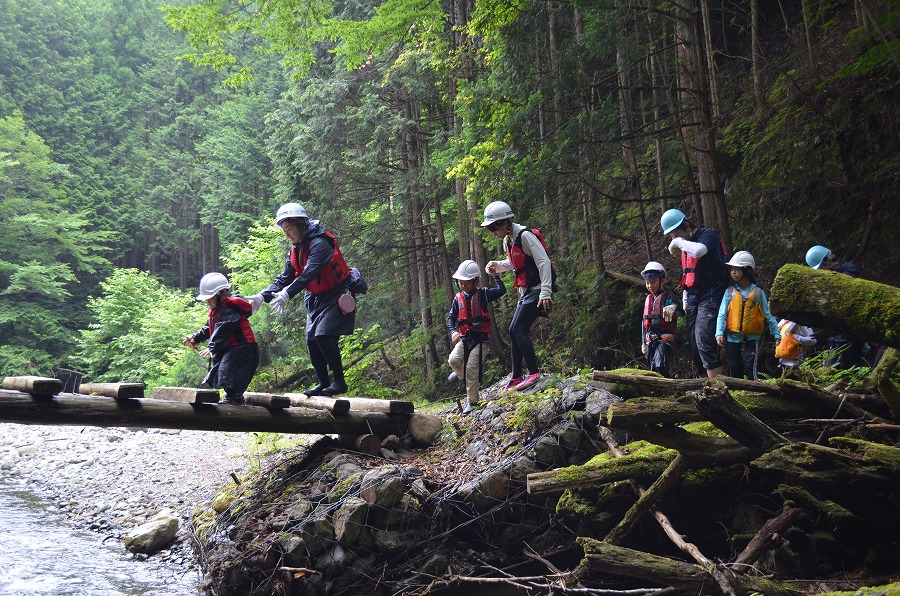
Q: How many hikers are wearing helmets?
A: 8